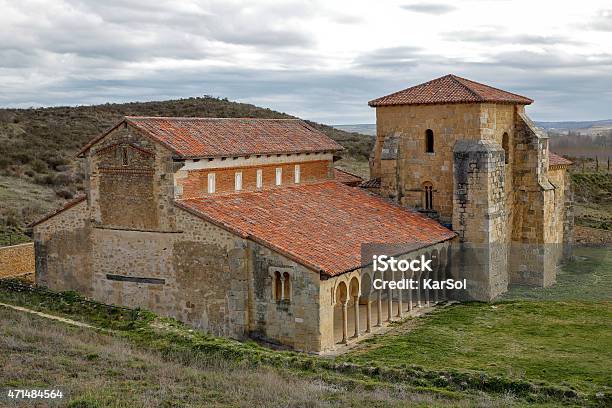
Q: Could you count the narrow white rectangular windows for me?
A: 5